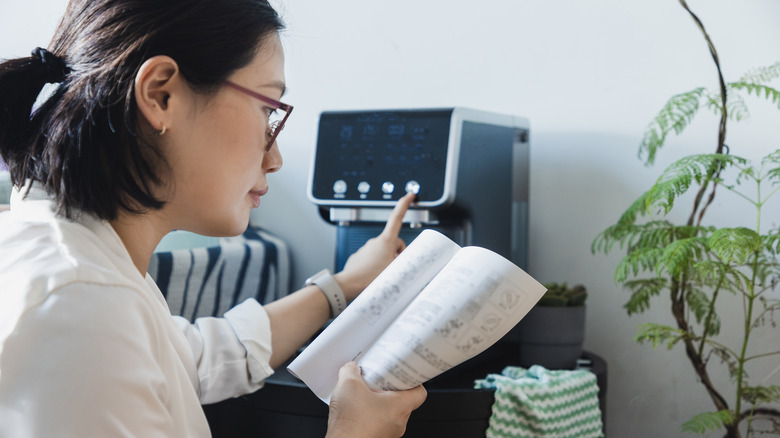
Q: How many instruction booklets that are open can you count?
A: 1